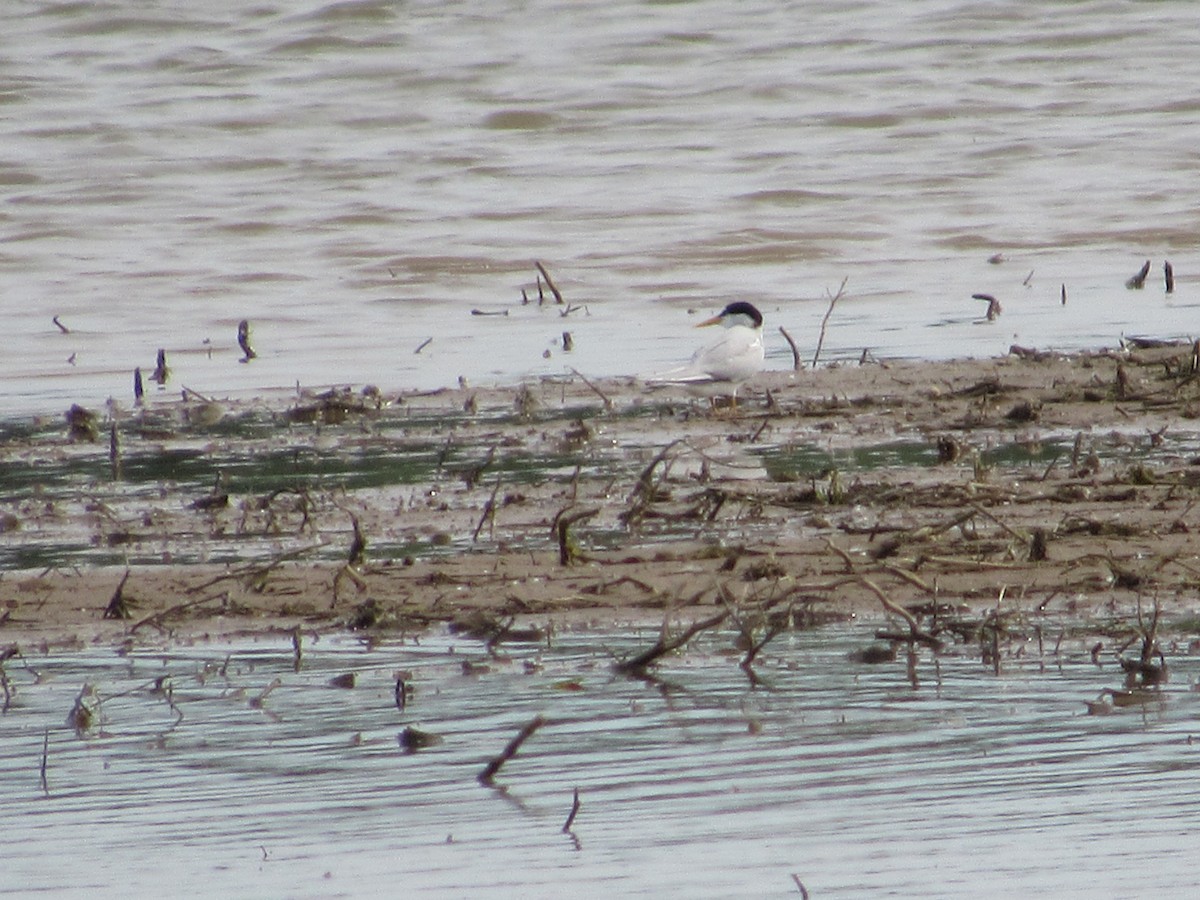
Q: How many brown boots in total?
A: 0